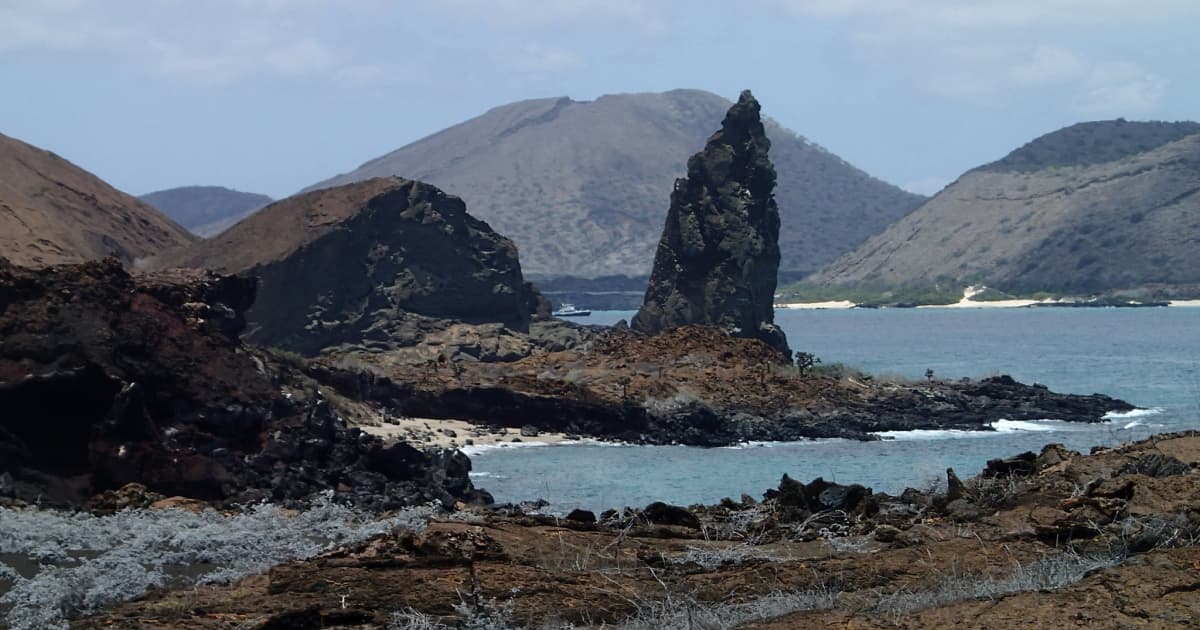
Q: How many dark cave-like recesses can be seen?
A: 1